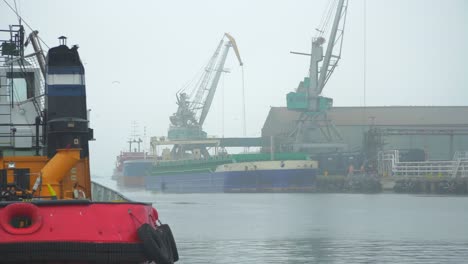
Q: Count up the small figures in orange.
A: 2